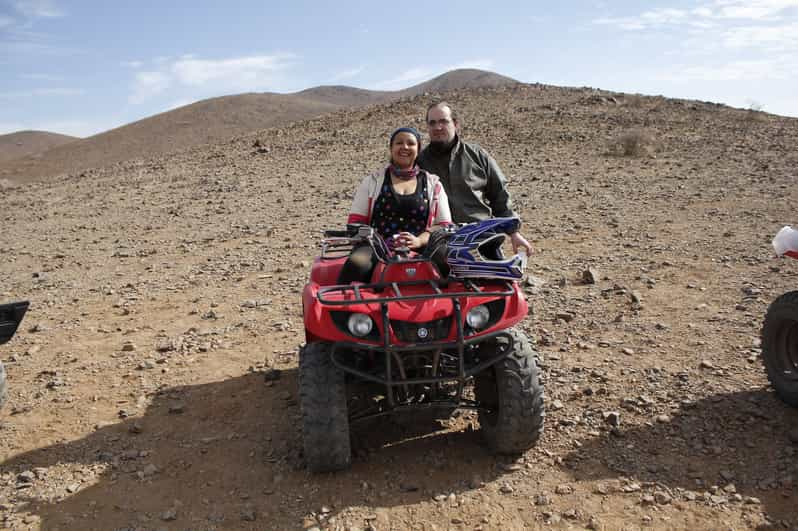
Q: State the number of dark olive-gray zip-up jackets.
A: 1